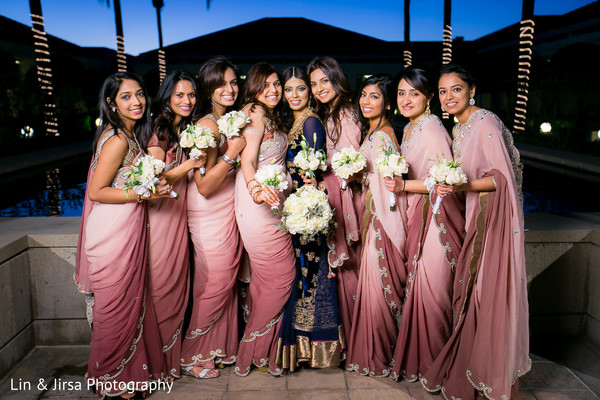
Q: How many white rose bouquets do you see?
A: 9